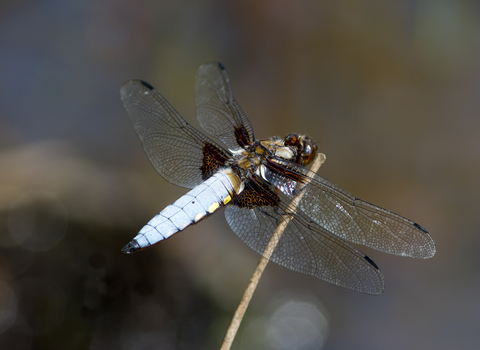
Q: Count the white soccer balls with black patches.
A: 0